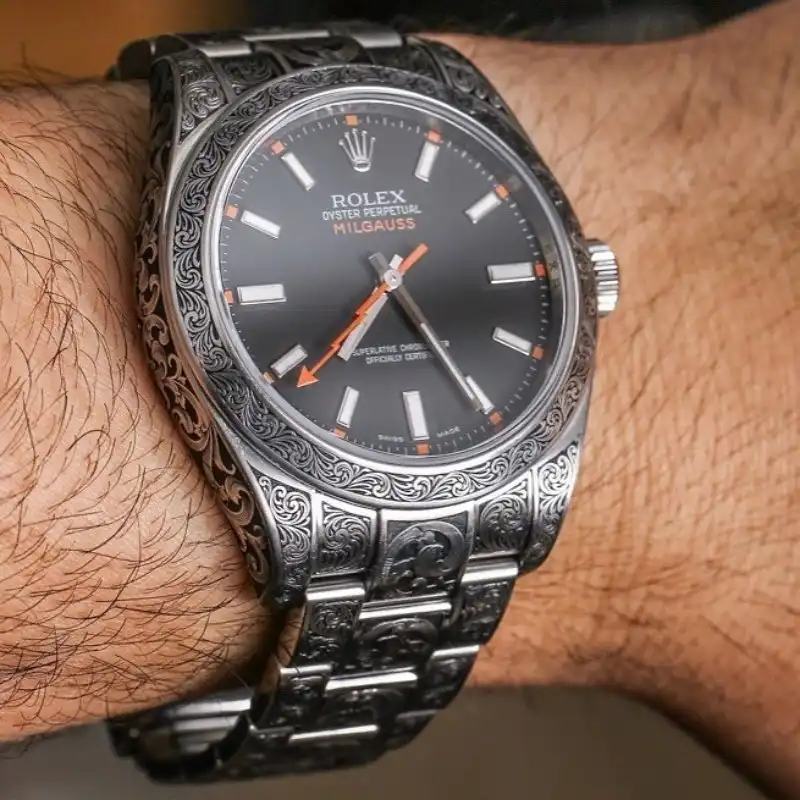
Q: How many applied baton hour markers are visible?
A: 11